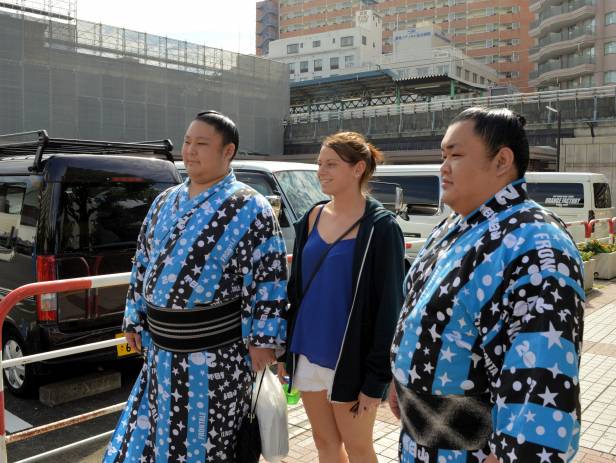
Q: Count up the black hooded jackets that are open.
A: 1